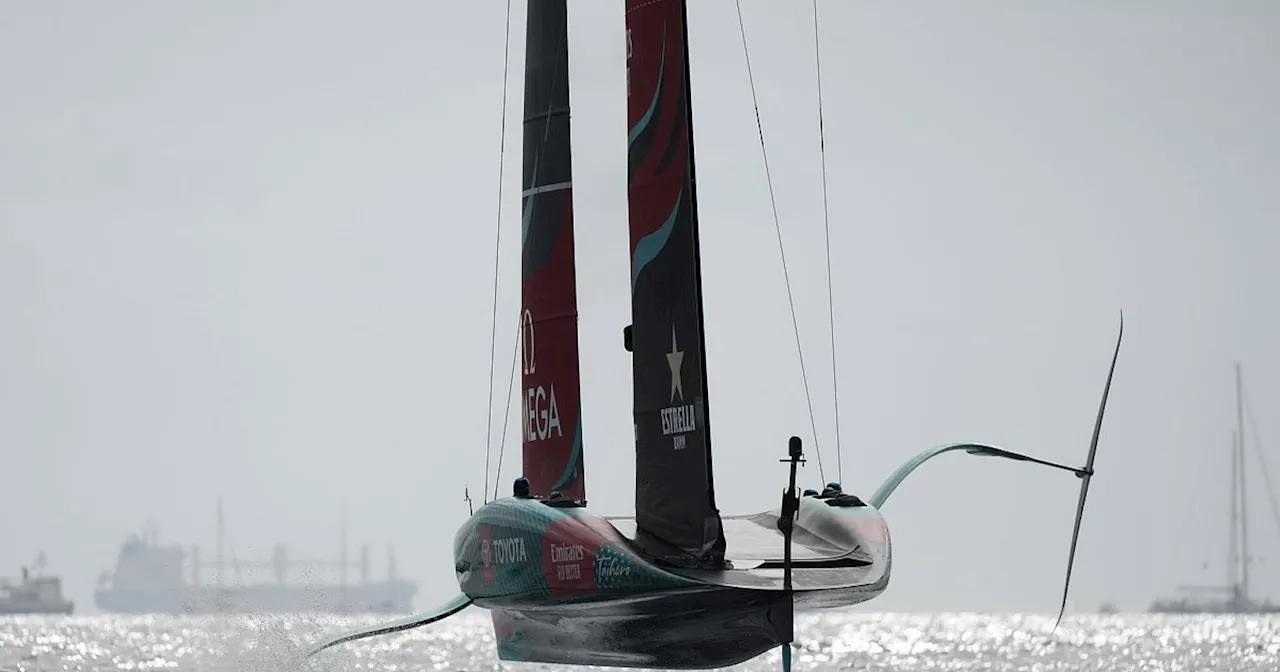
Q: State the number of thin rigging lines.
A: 4